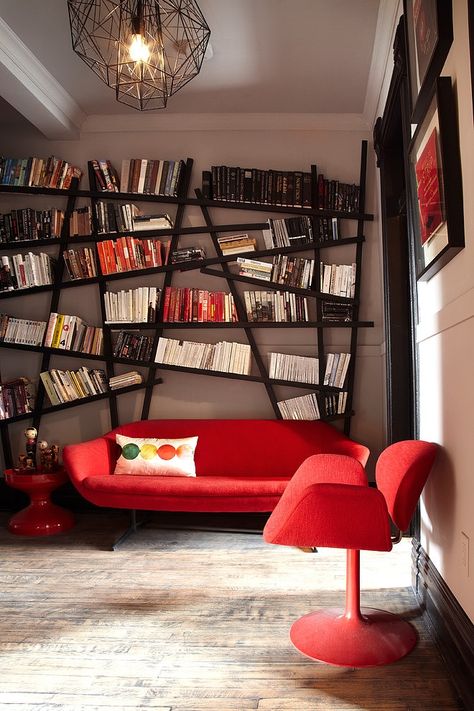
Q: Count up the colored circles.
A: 4